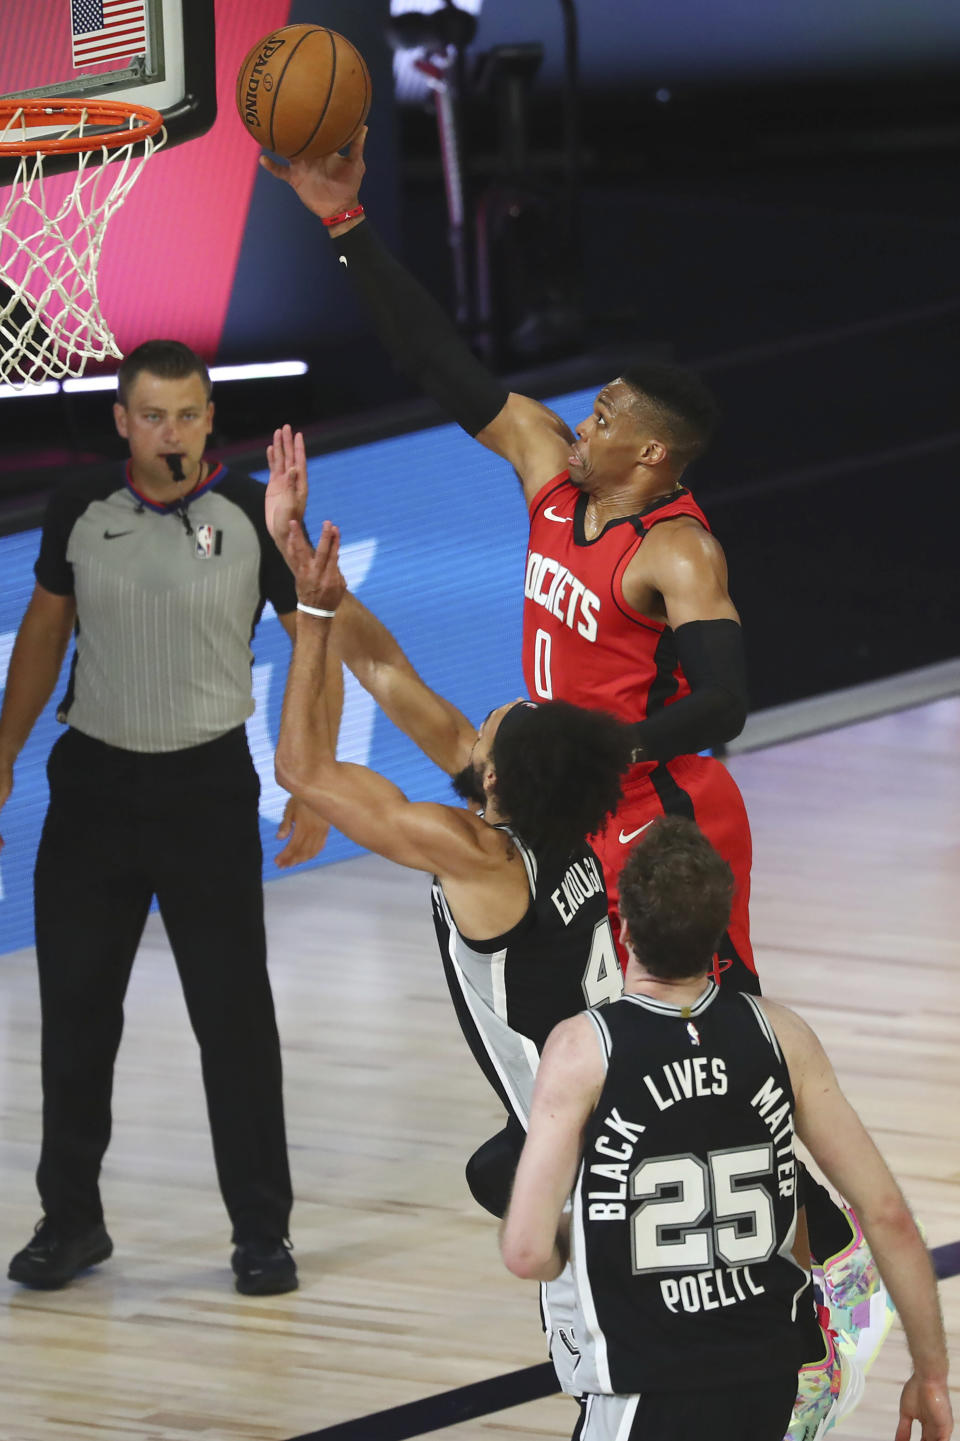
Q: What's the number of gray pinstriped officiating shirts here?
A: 1